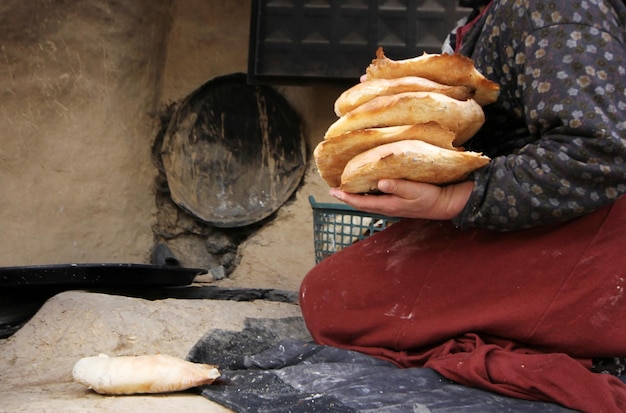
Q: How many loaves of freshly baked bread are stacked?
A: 5